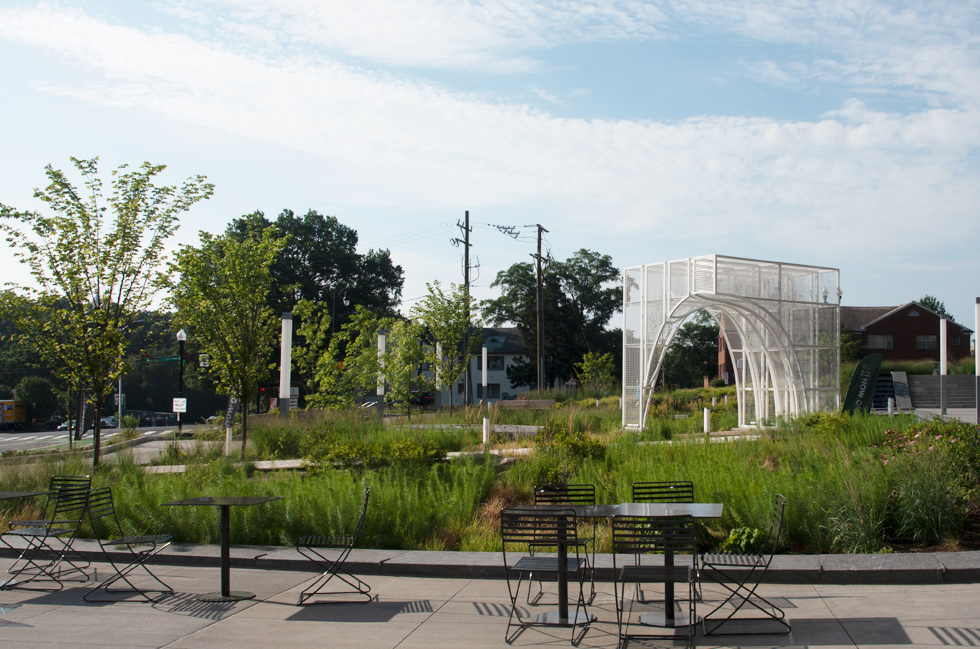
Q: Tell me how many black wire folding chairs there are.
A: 9